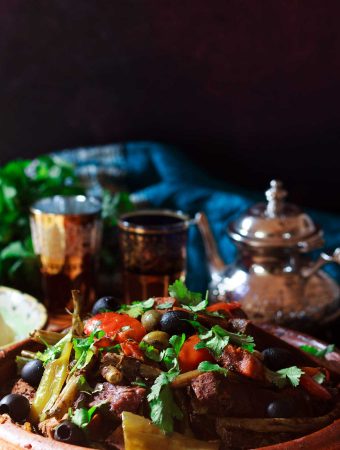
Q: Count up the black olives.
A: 7